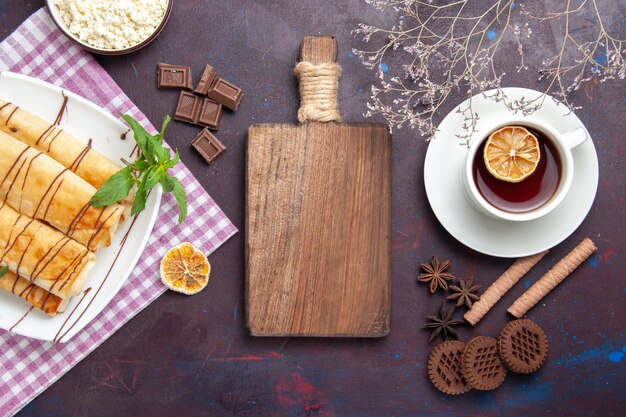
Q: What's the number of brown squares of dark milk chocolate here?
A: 6